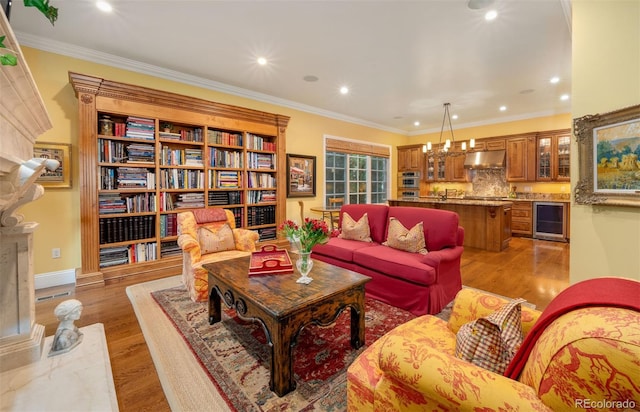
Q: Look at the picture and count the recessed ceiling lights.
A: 9